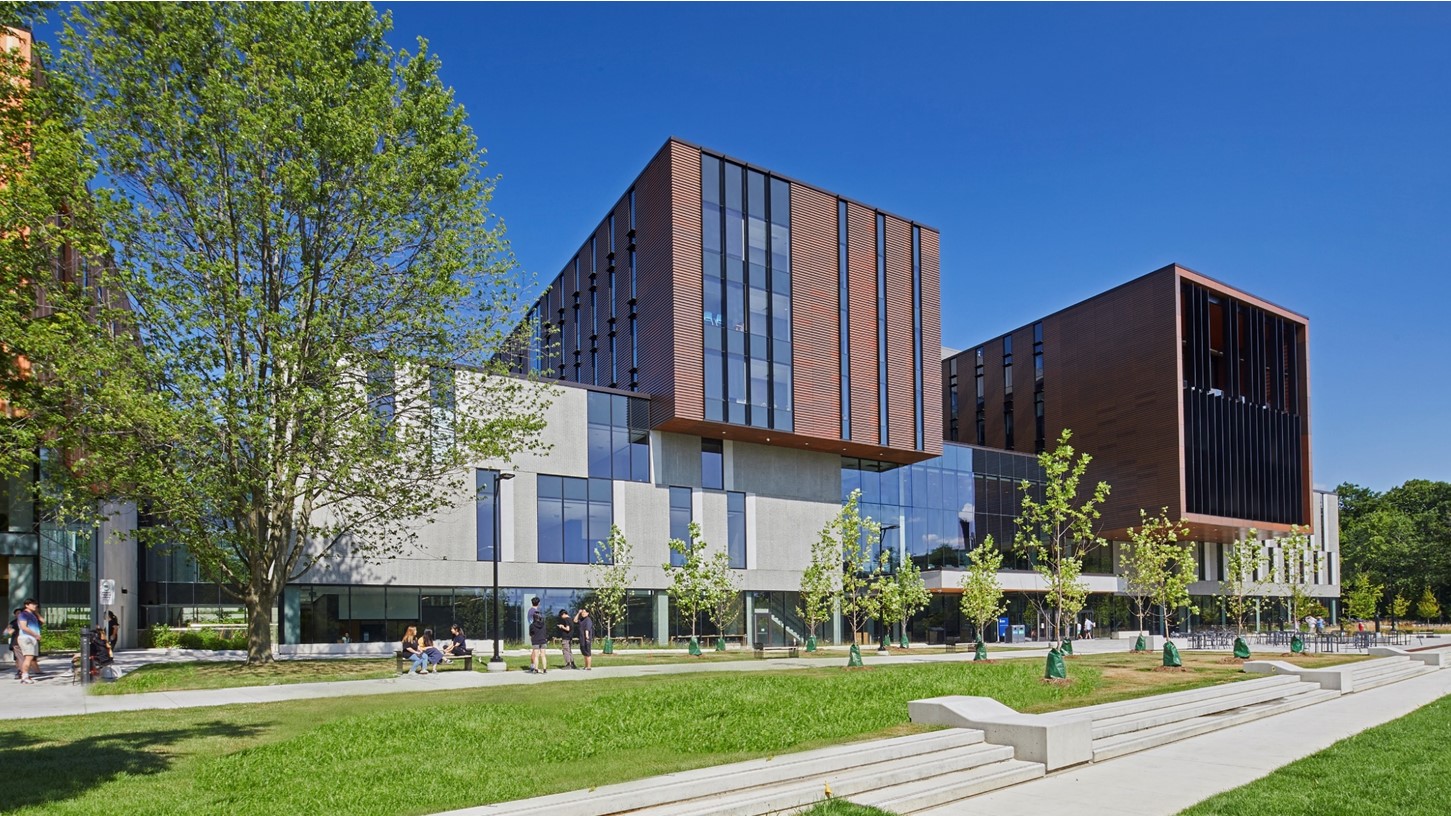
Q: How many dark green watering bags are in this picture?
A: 14